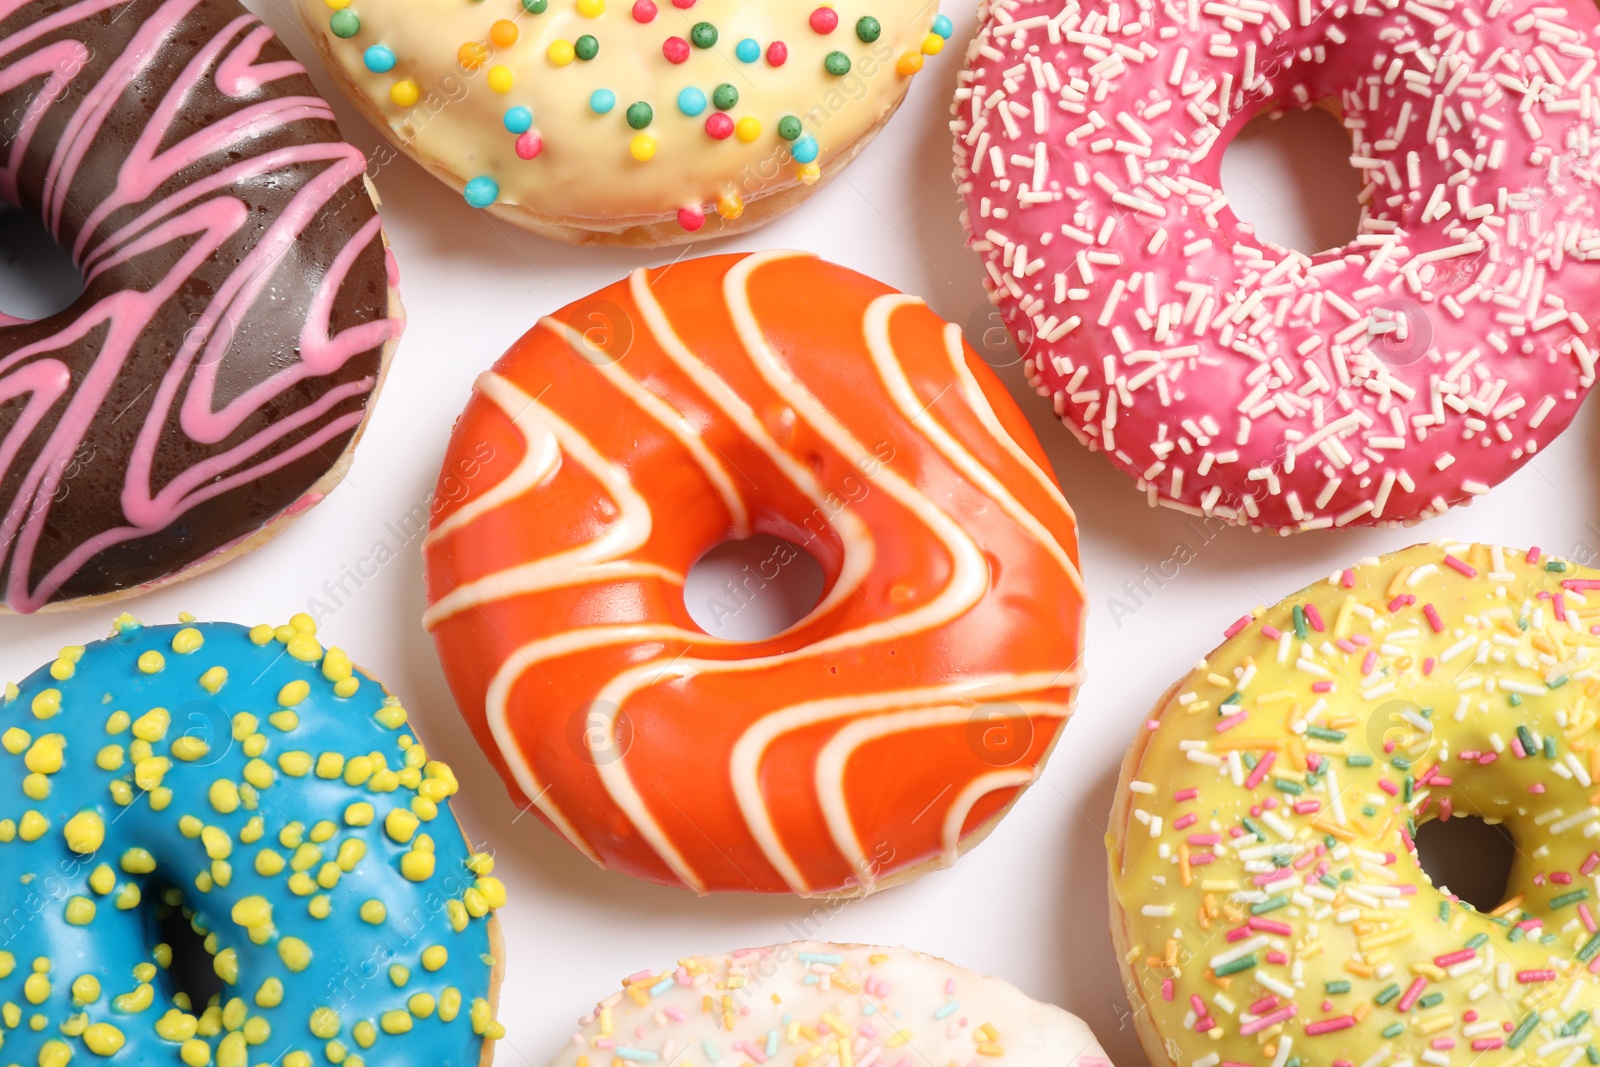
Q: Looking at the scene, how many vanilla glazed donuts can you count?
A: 2